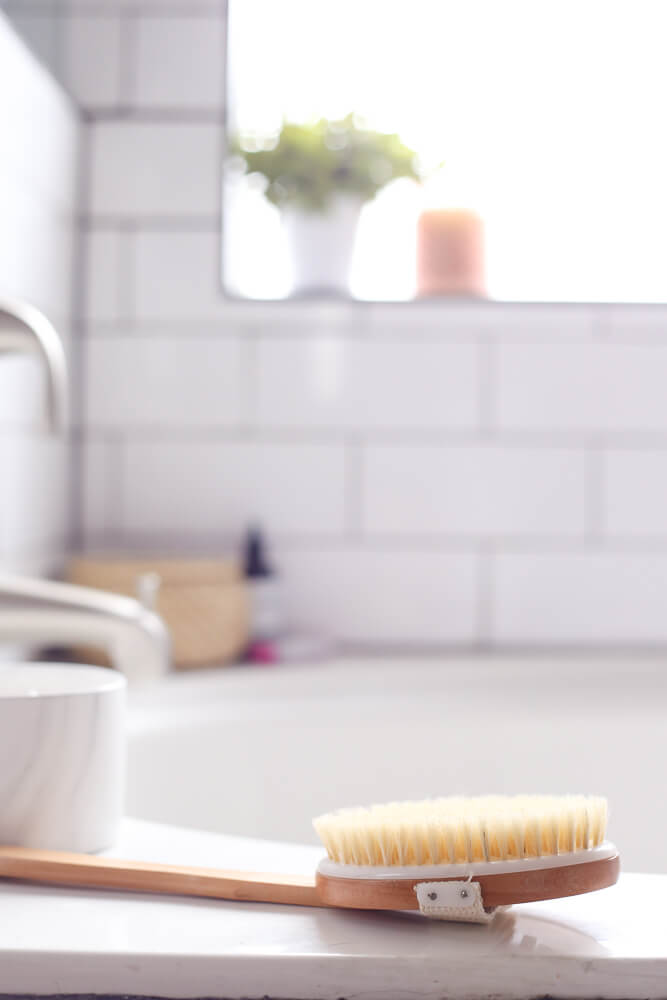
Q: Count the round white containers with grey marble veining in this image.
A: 1